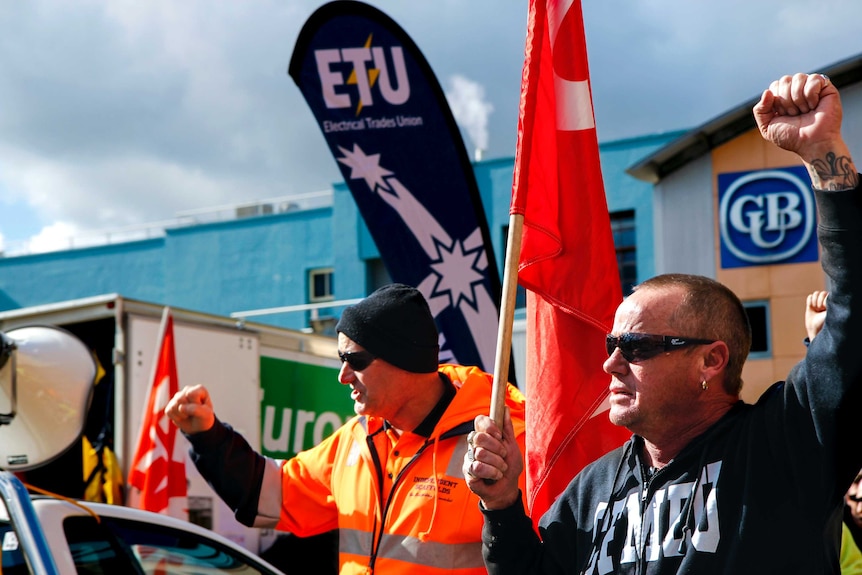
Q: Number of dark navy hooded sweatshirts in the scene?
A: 1